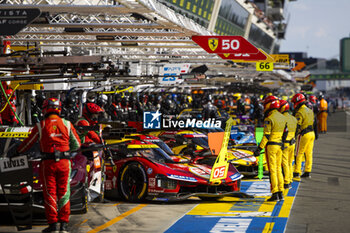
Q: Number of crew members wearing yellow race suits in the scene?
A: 3